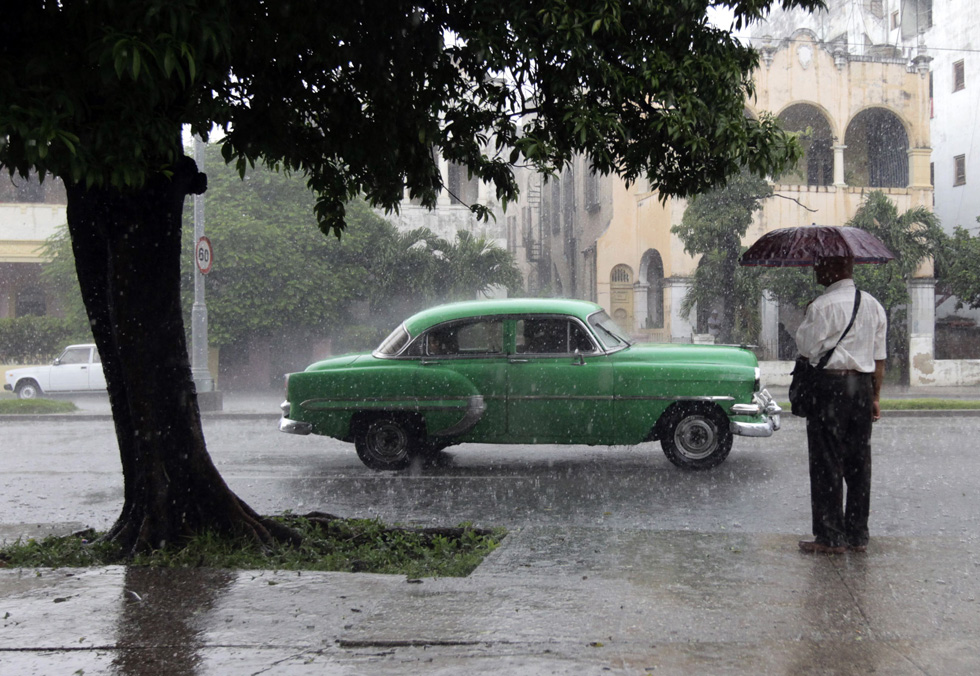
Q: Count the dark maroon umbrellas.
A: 1